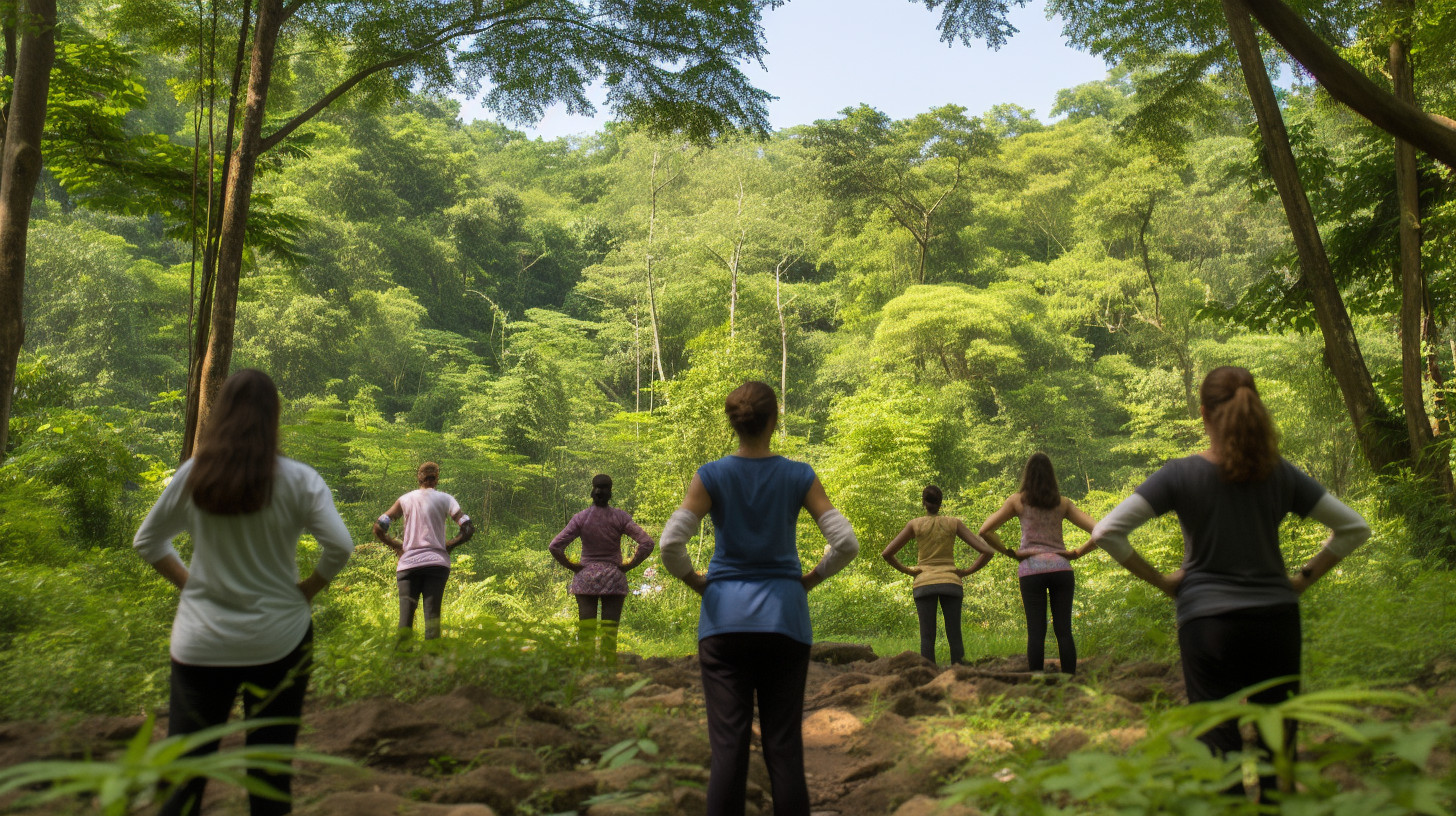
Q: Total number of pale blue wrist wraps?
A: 0